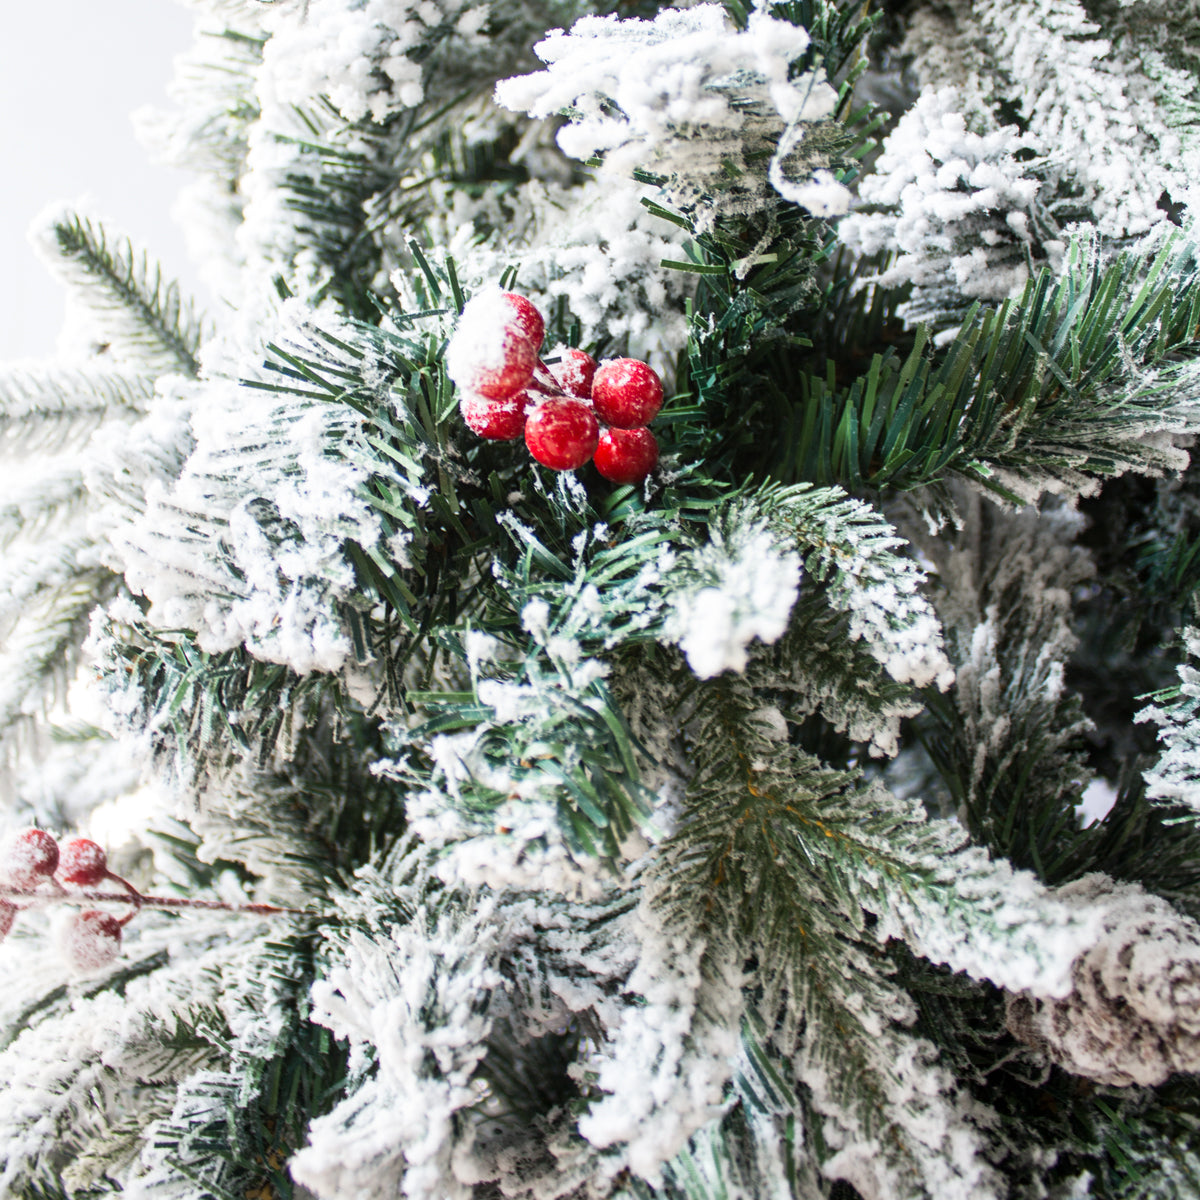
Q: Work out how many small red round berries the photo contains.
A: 11